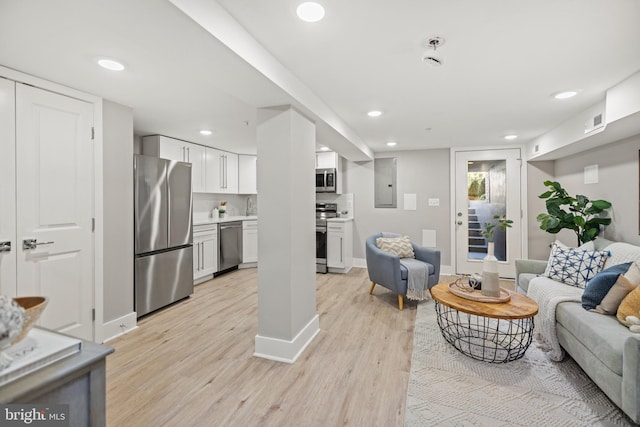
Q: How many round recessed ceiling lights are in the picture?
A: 8